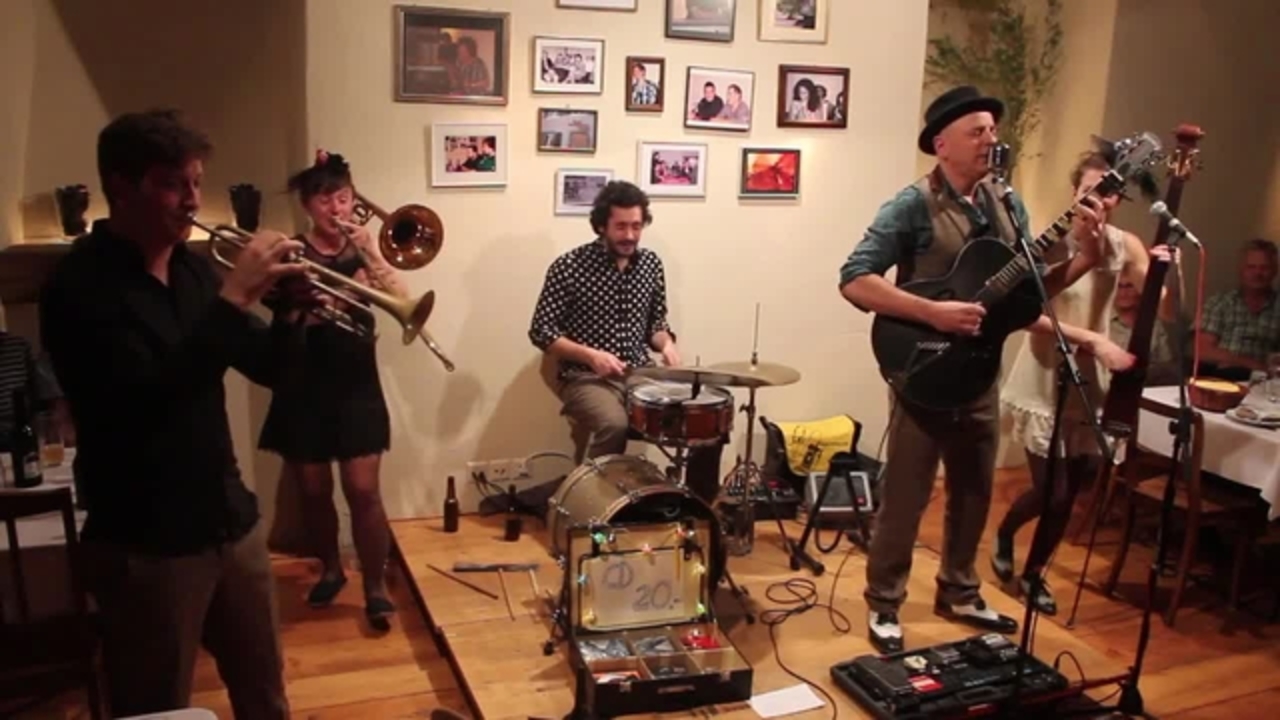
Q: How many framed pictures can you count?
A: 13